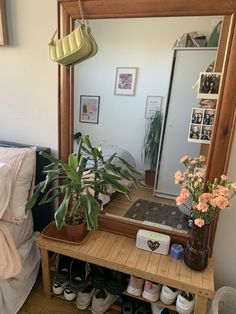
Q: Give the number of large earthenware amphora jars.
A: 0